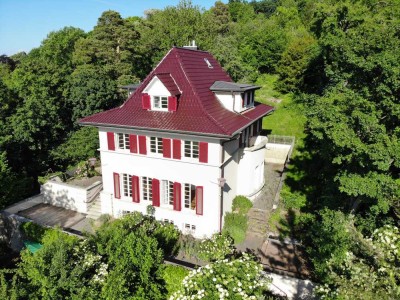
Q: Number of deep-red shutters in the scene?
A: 13